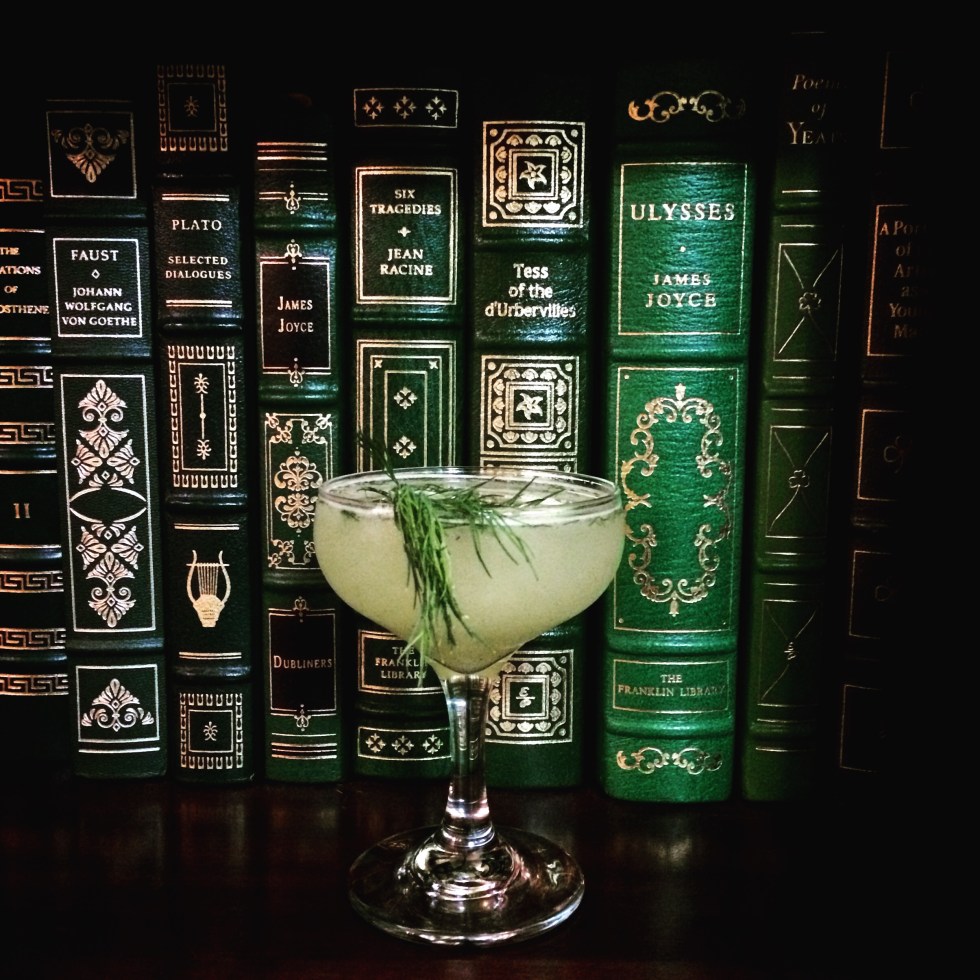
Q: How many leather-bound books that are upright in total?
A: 9